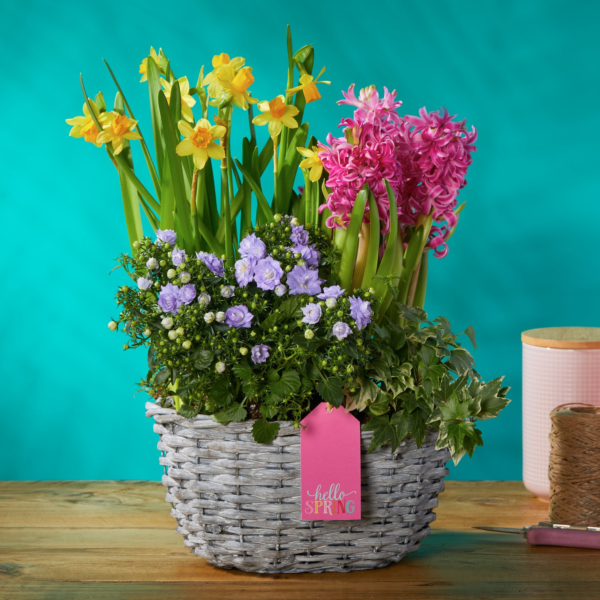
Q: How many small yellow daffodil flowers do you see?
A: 10